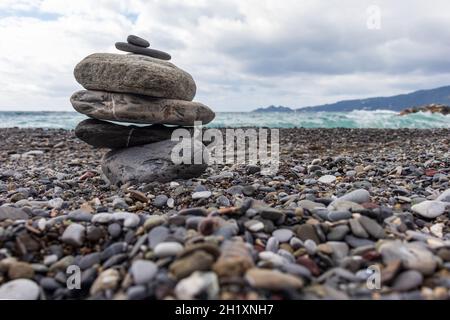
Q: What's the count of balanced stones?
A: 6